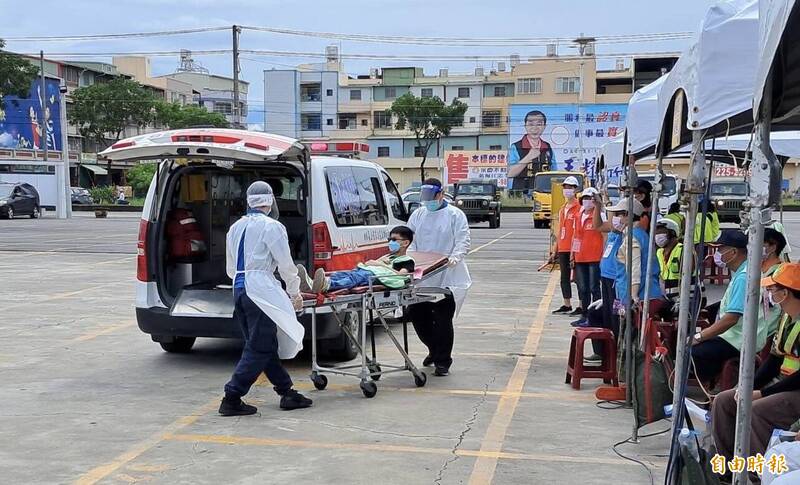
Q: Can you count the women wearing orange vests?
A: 2